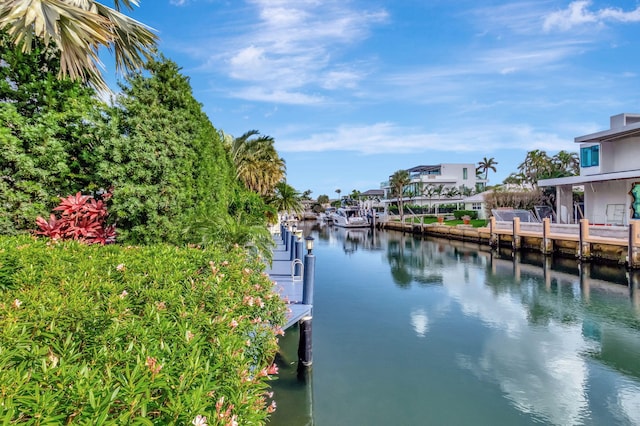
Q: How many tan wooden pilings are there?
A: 5